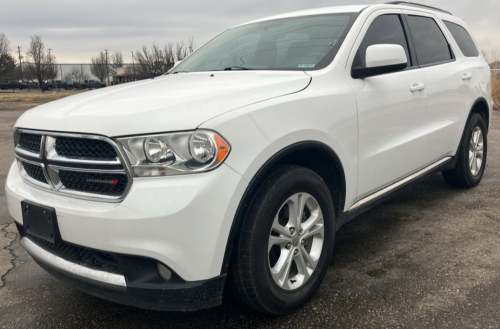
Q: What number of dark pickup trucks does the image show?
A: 3